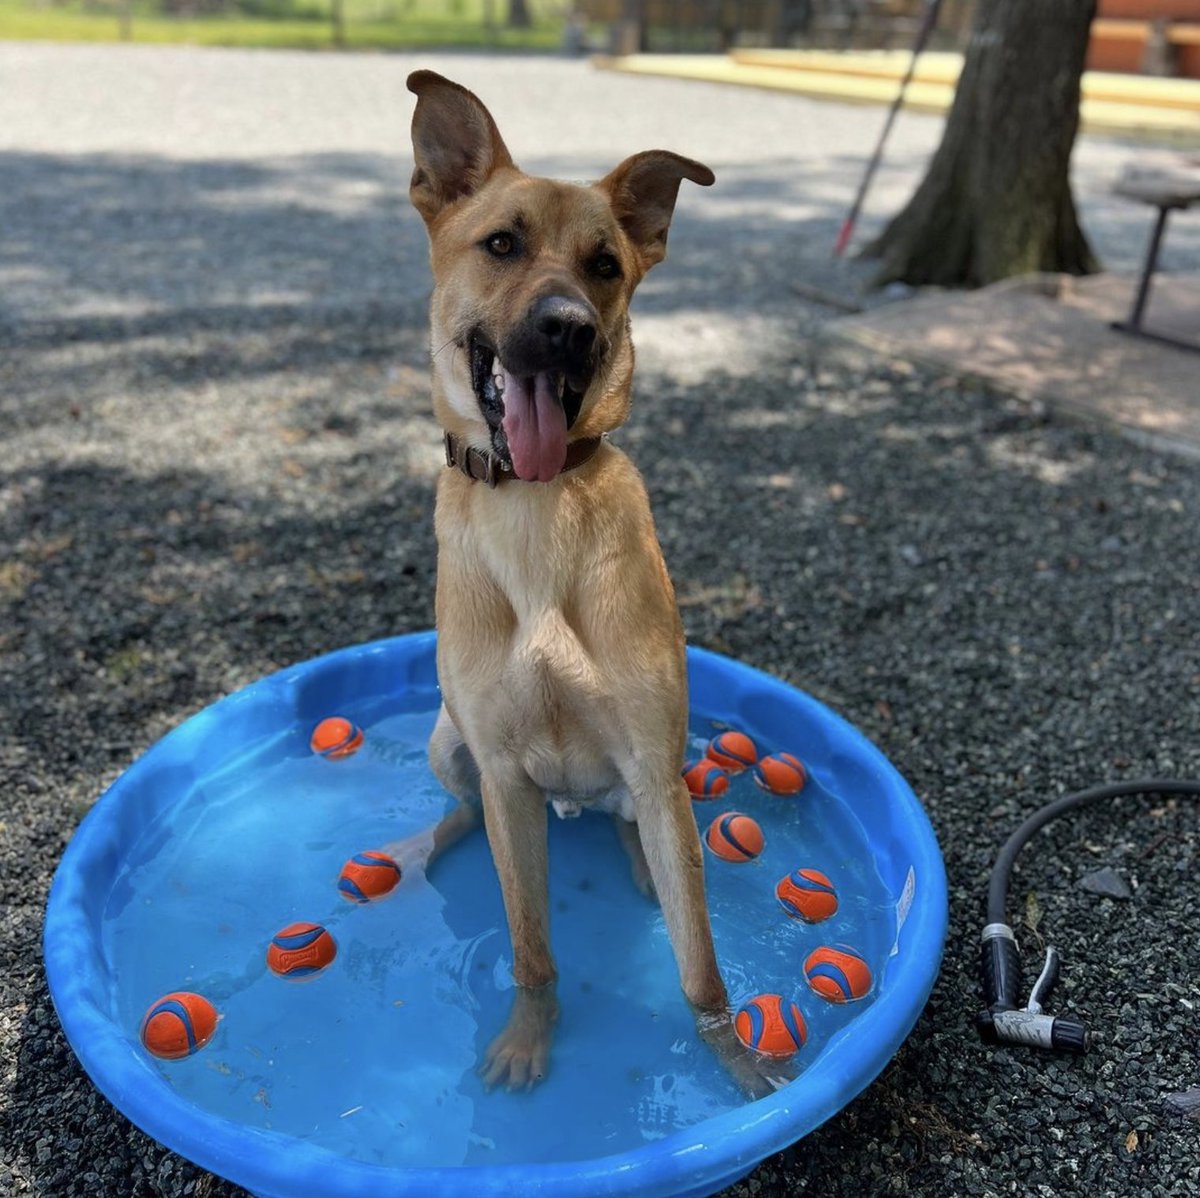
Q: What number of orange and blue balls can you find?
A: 11